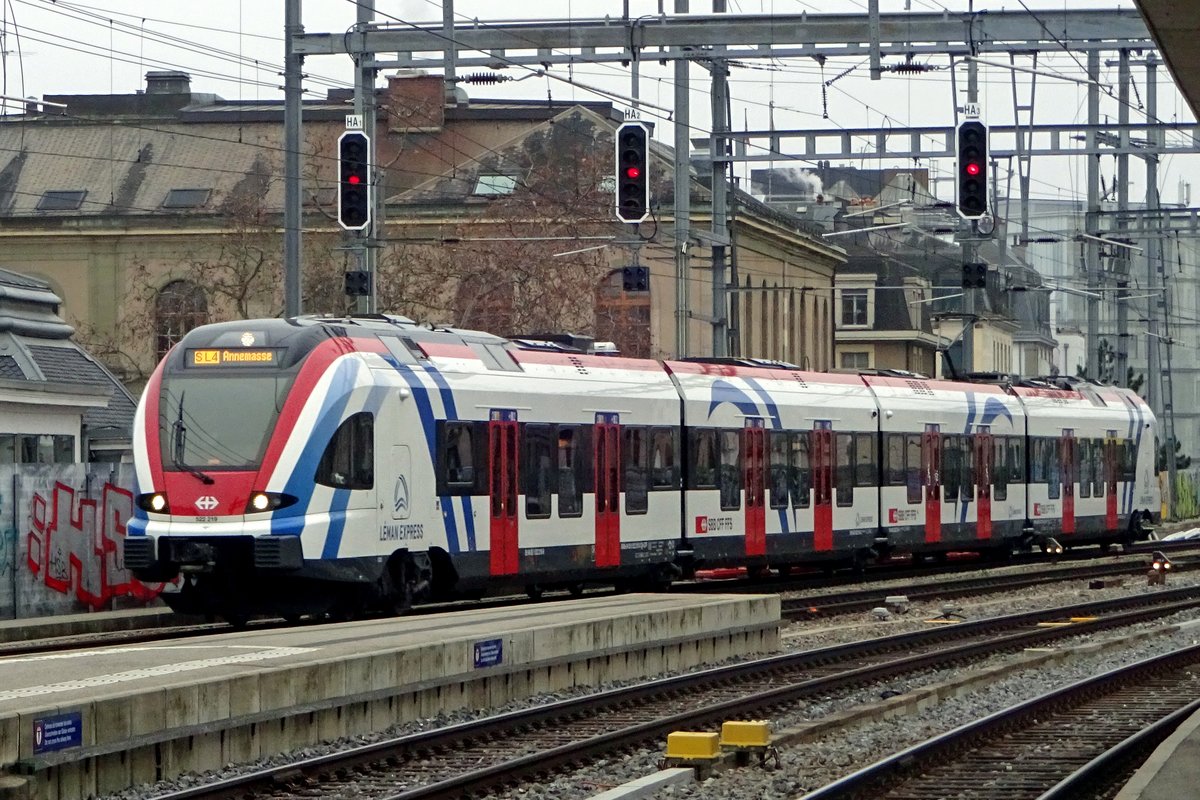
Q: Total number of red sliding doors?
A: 8